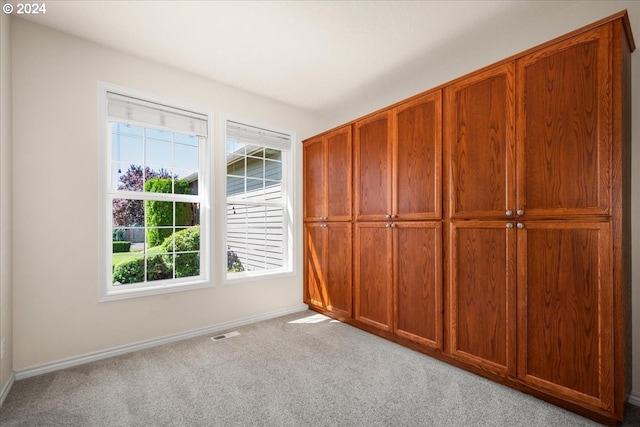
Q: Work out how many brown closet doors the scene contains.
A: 12